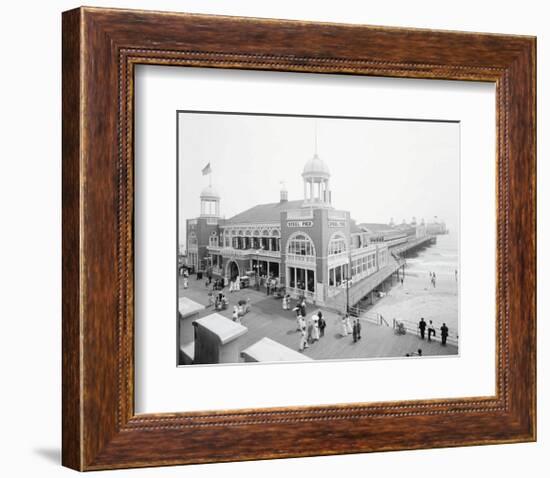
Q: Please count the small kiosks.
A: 3